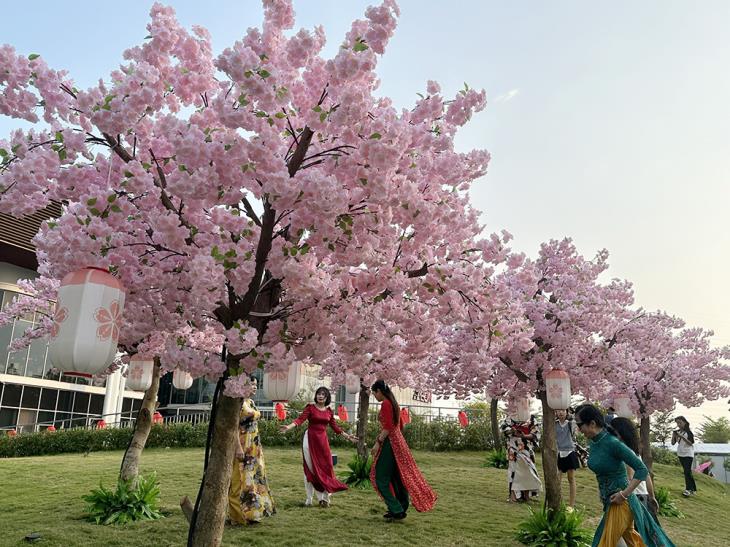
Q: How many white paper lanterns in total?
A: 8